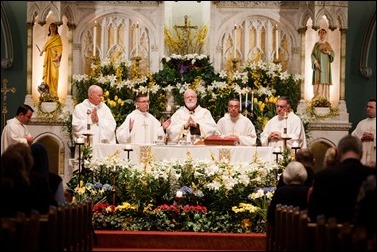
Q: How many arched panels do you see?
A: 2